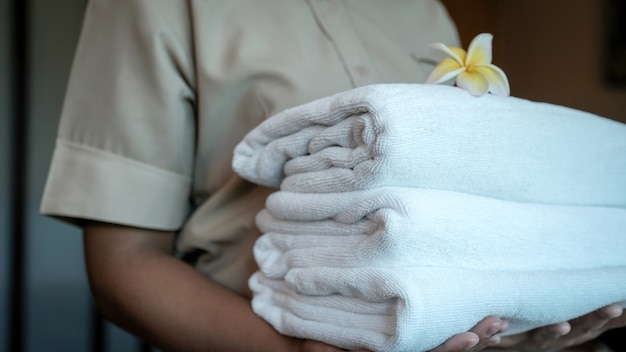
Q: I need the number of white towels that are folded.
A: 3